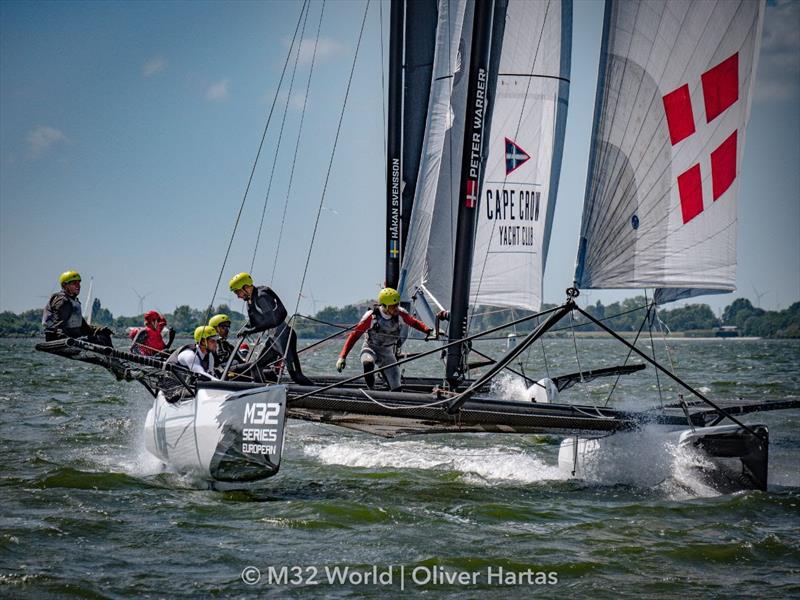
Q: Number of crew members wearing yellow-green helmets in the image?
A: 5